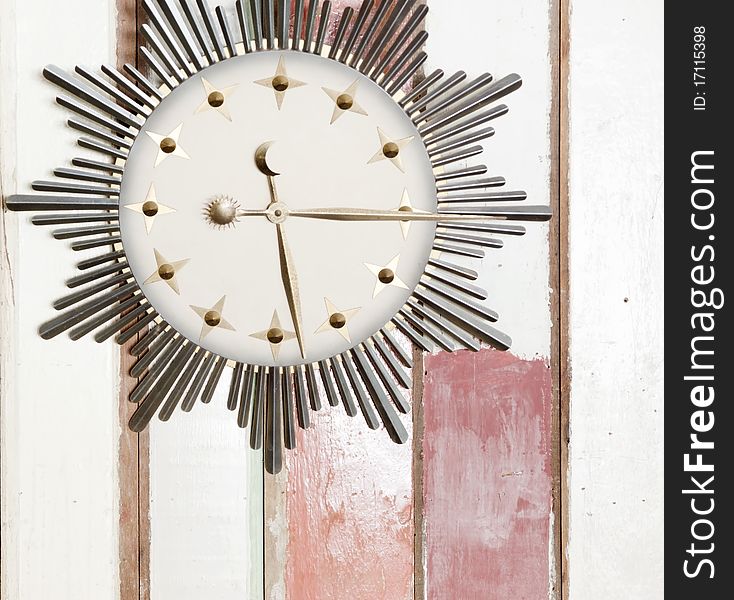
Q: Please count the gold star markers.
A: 12